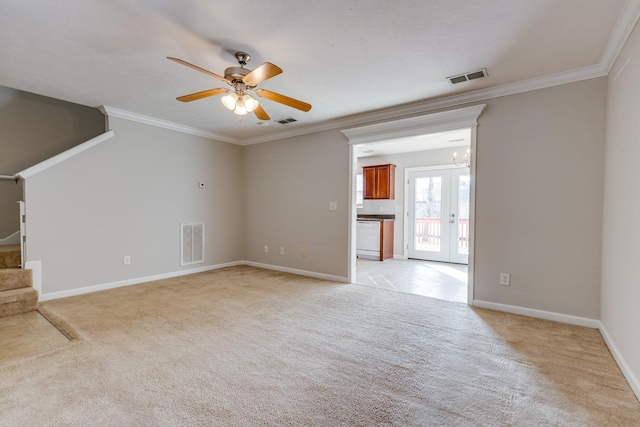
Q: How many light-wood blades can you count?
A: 5